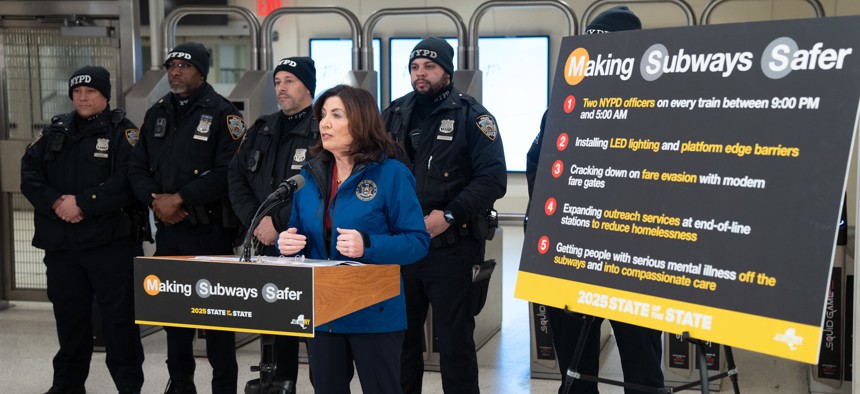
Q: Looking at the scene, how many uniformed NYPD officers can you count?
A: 5